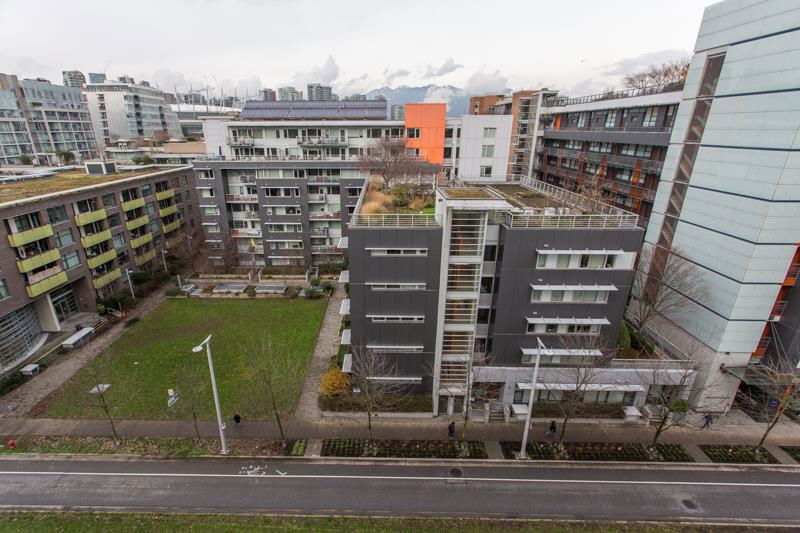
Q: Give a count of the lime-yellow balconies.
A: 15